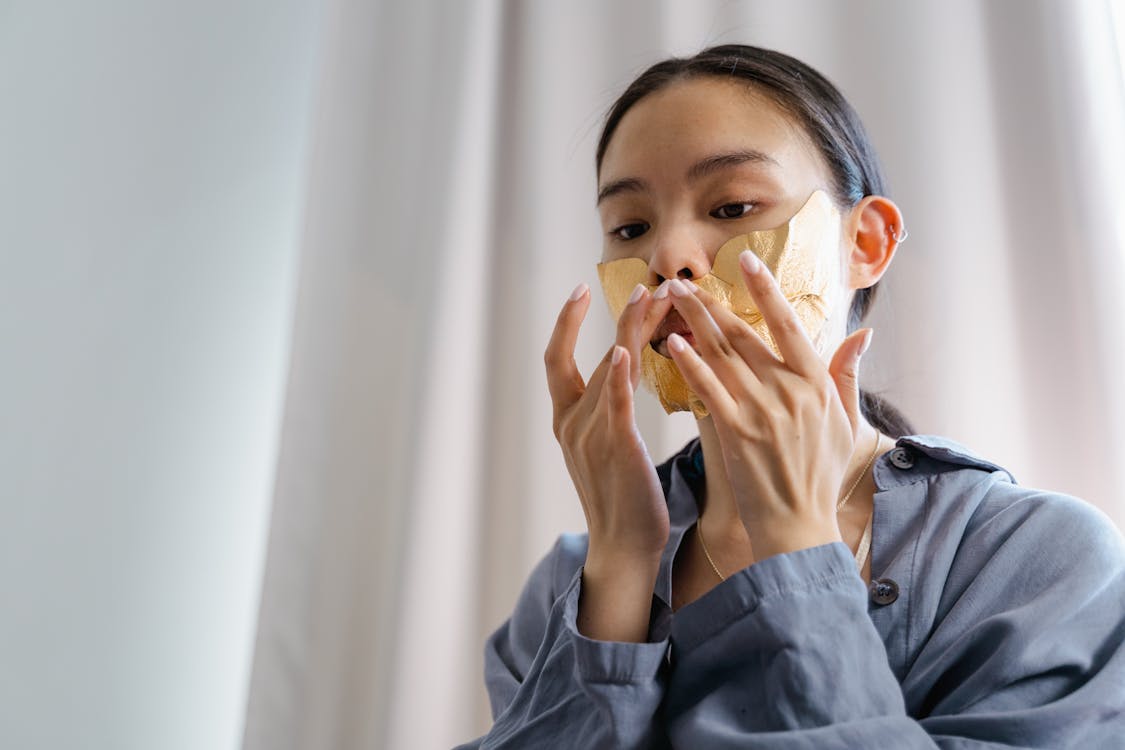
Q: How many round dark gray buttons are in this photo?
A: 2